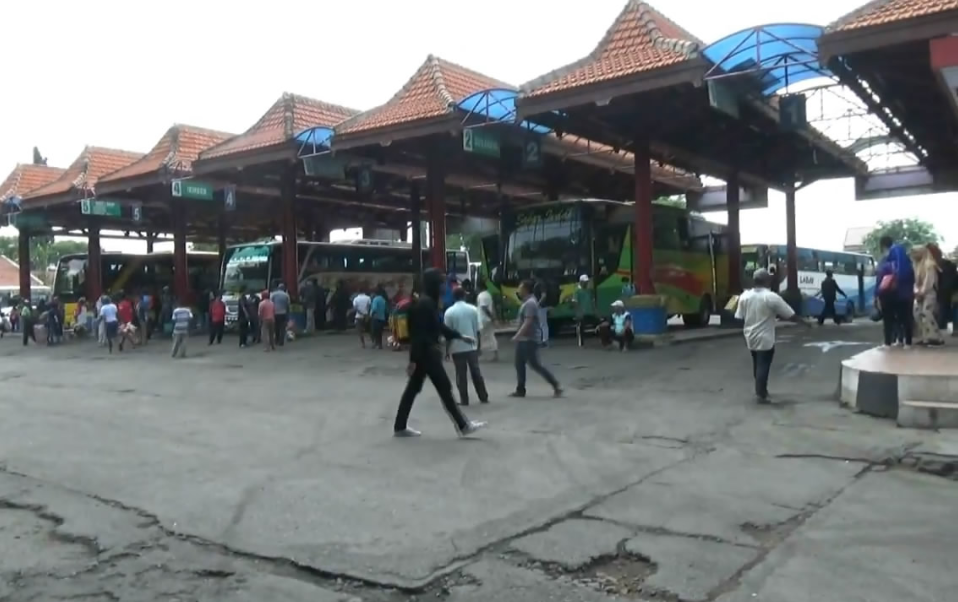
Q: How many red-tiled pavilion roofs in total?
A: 7